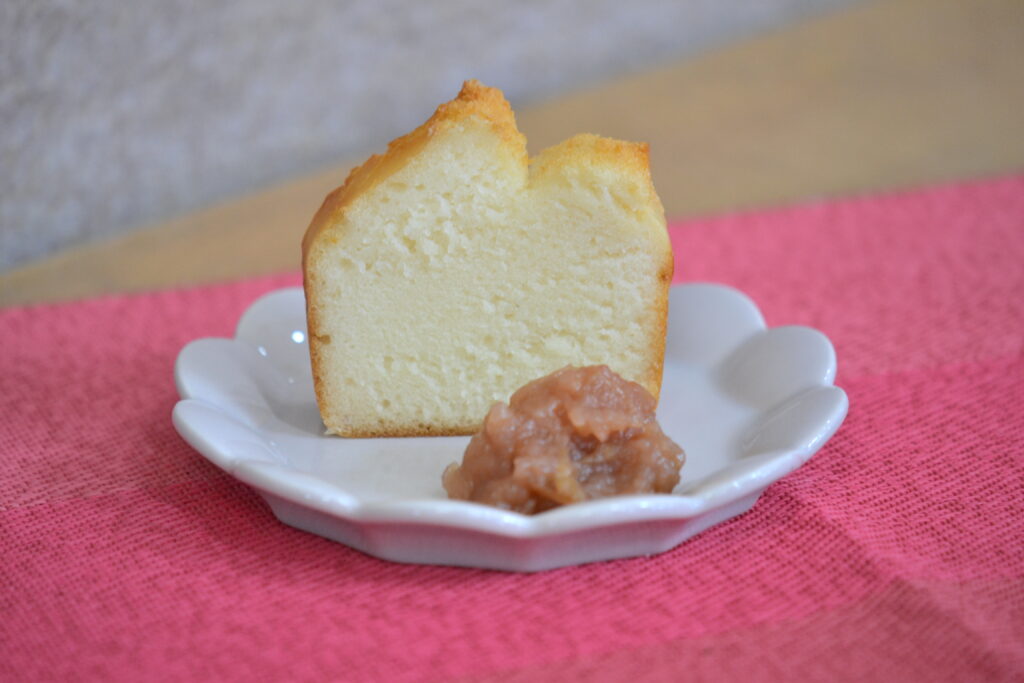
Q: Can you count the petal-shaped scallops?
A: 10